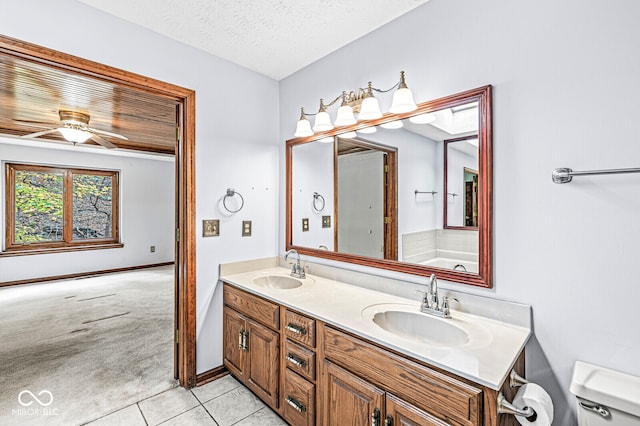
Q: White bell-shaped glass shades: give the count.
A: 5